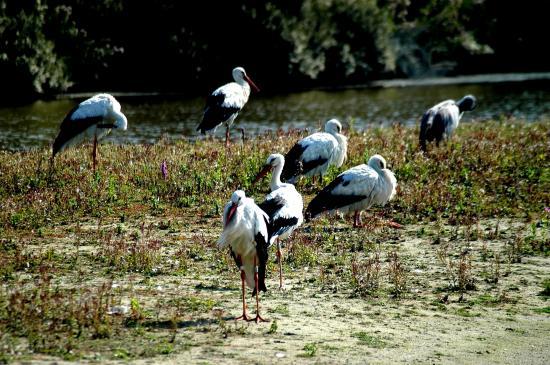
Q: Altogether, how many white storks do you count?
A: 7